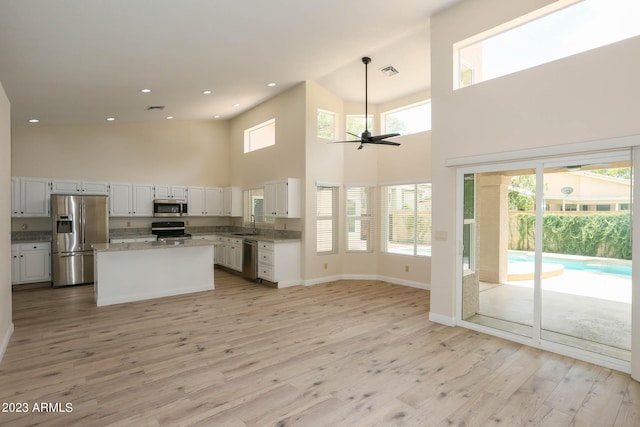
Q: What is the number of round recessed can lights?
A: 8